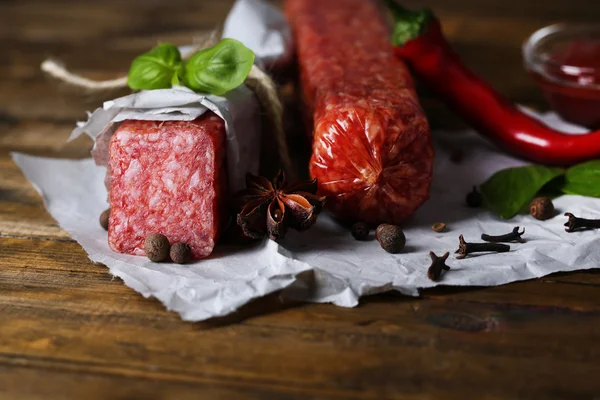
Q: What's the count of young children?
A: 0